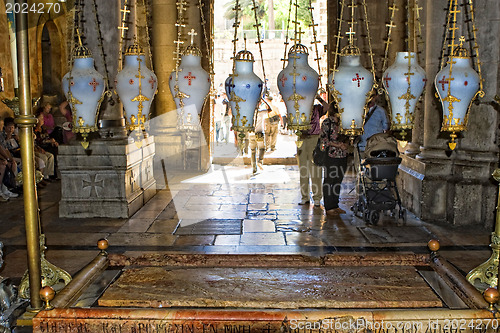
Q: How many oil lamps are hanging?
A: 8